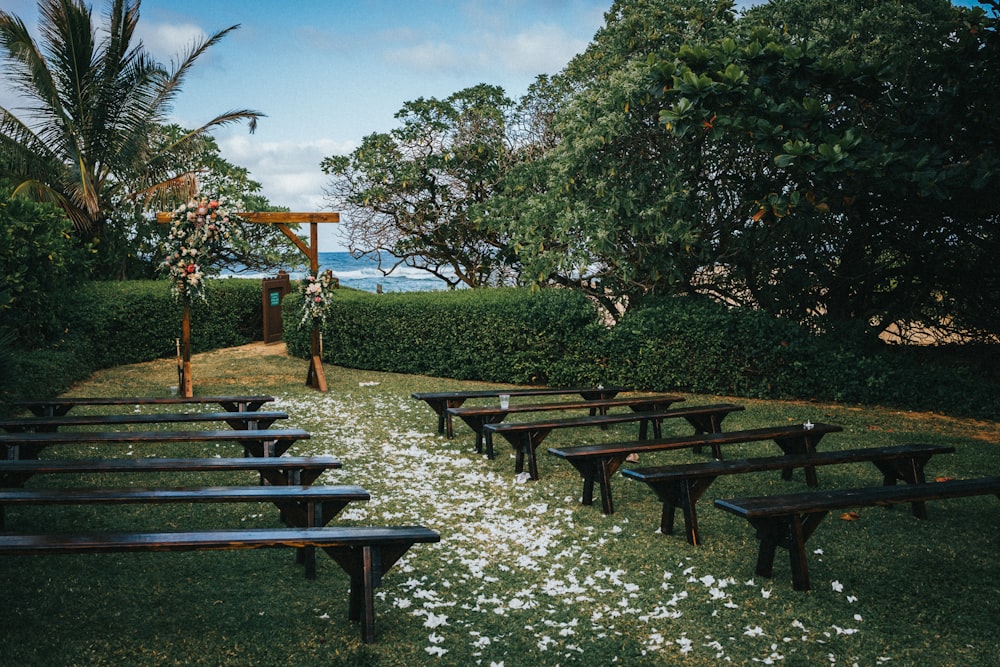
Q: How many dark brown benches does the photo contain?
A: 12